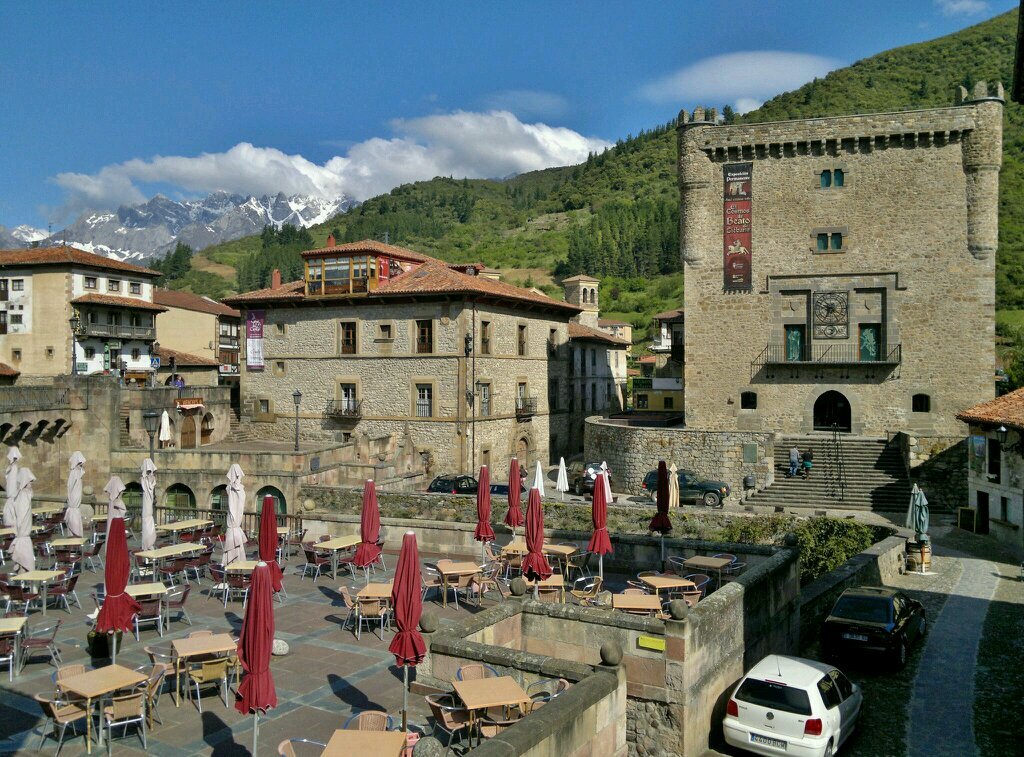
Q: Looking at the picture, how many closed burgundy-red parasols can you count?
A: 10